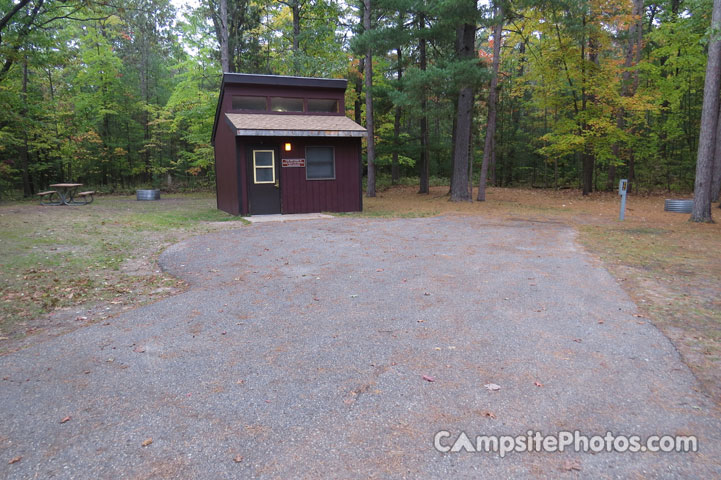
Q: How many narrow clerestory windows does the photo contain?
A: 3